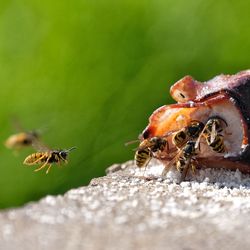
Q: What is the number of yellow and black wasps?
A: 6